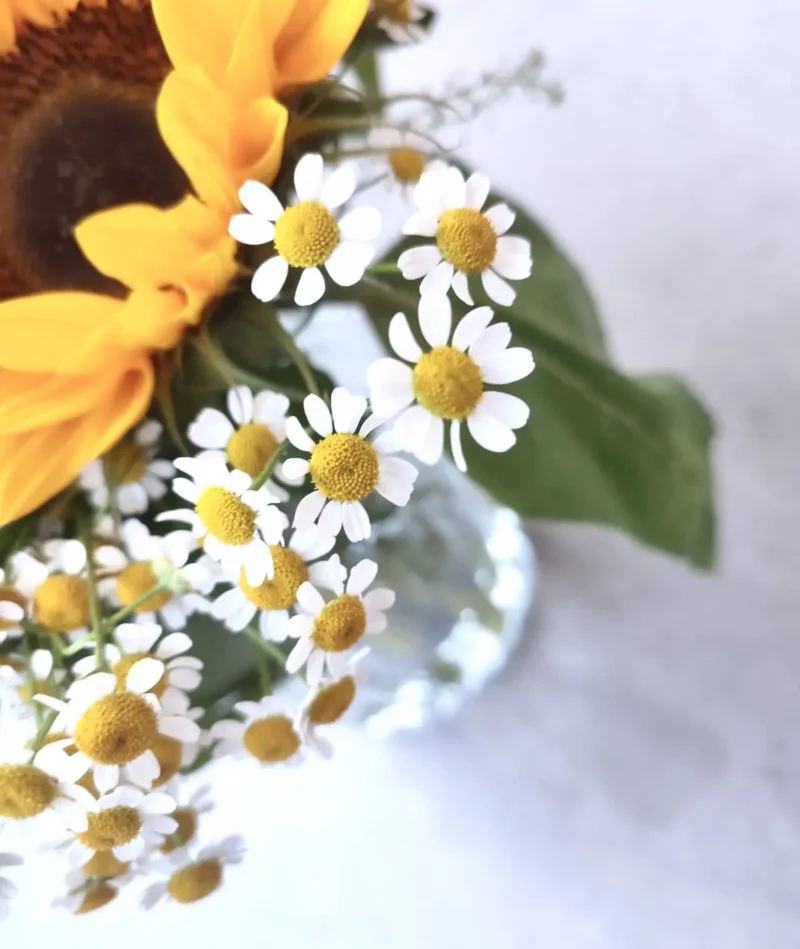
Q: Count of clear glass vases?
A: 1